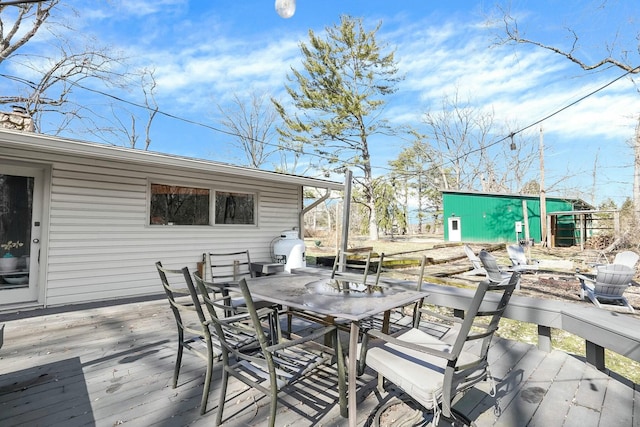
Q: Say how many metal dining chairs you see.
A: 6